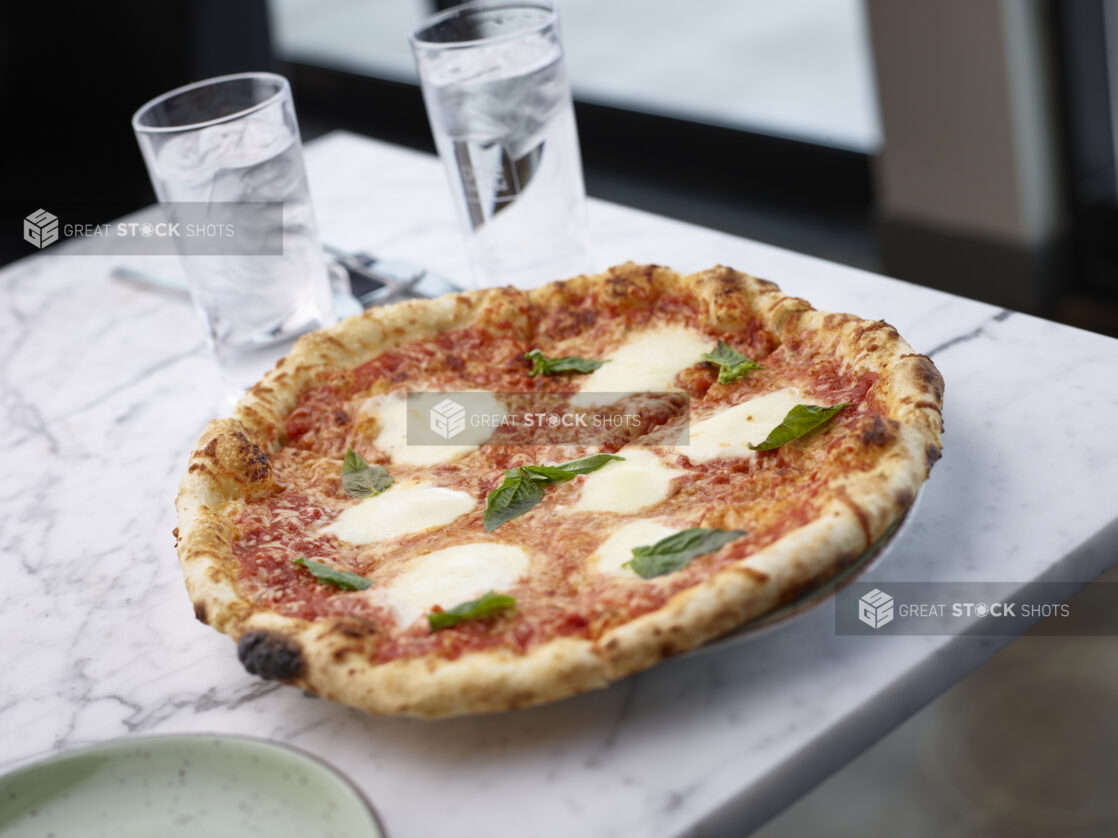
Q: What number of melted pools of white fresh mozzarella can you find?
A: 7